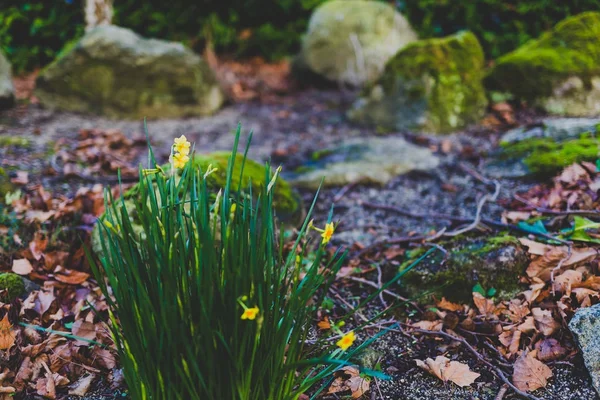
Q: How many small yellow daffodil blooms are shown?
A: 5